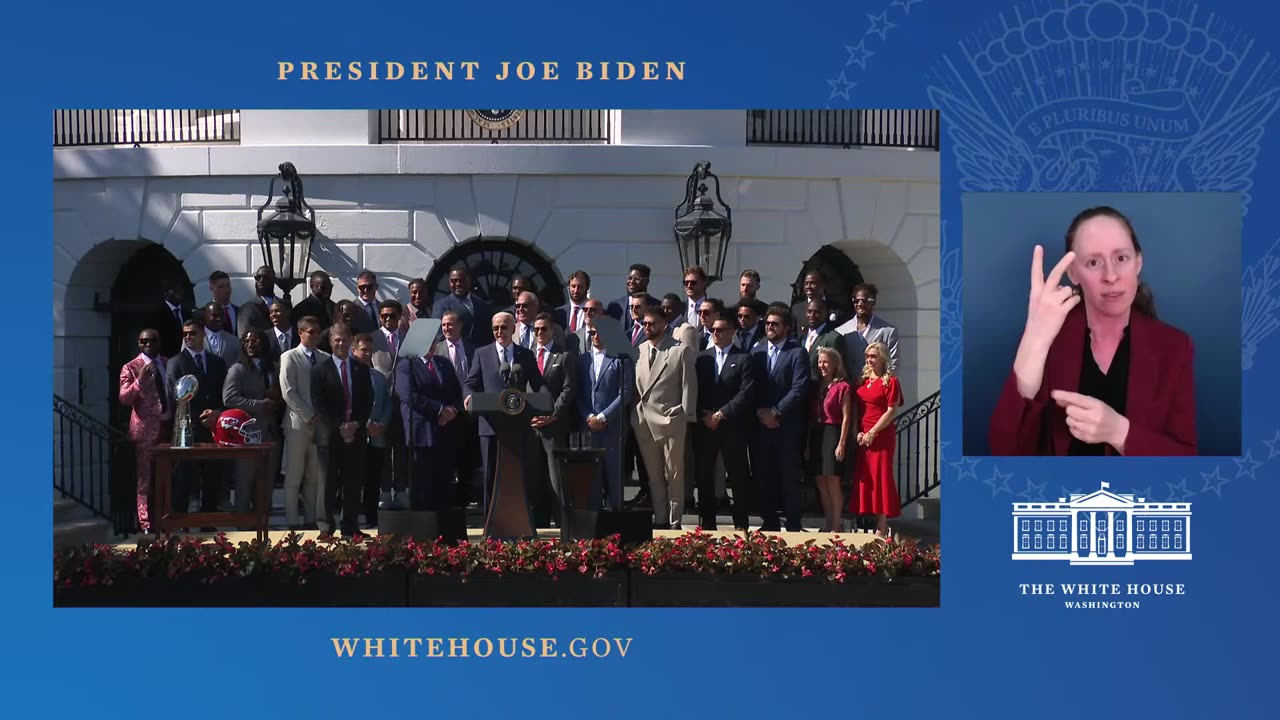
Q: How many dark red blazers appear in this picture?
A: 1